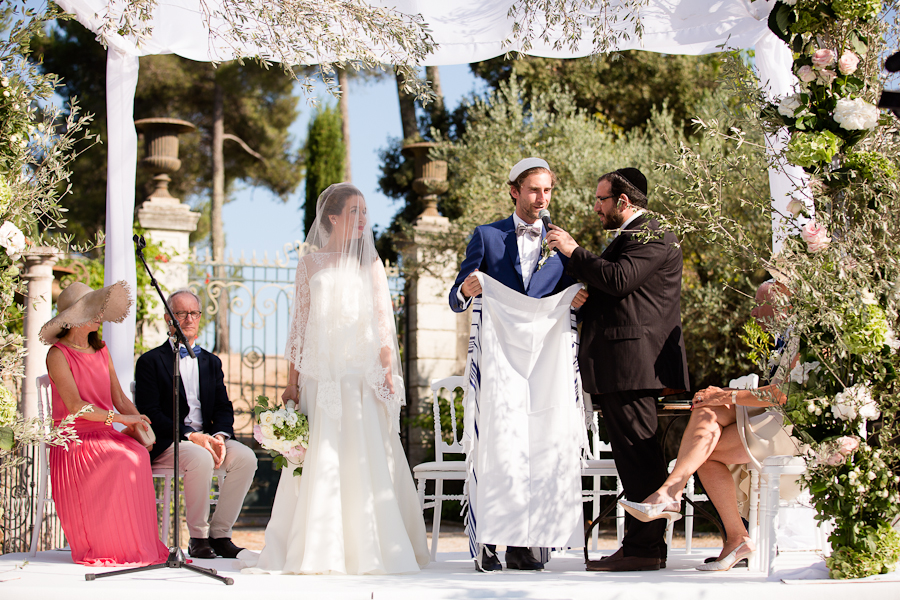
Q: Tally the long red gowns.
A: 1